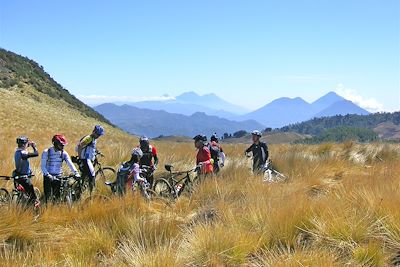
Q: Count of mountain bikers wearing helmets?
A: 8